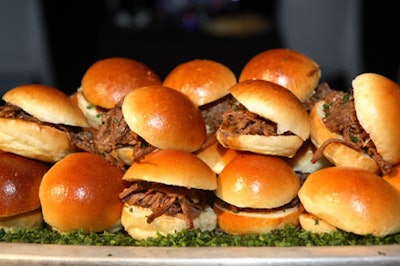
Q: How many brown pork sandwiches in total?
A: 12